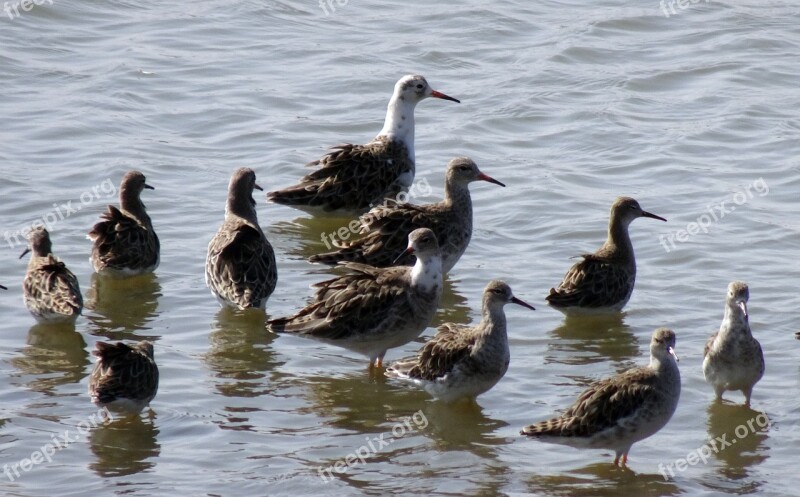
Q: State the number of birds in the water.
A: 11